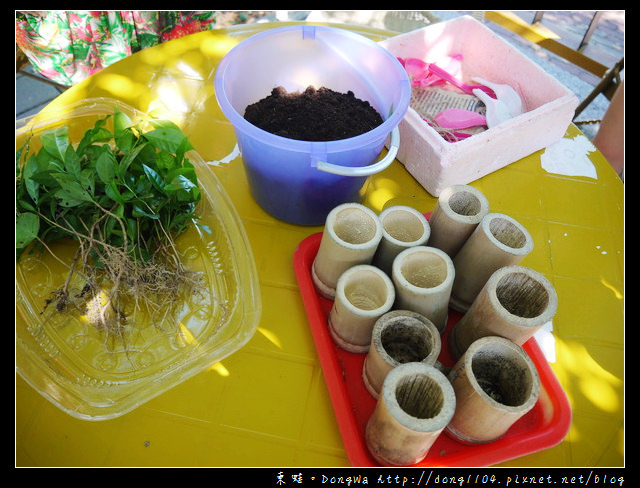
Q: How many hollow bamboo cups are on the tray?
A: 10